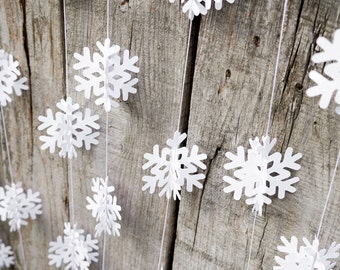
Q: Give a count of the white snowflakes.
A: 12